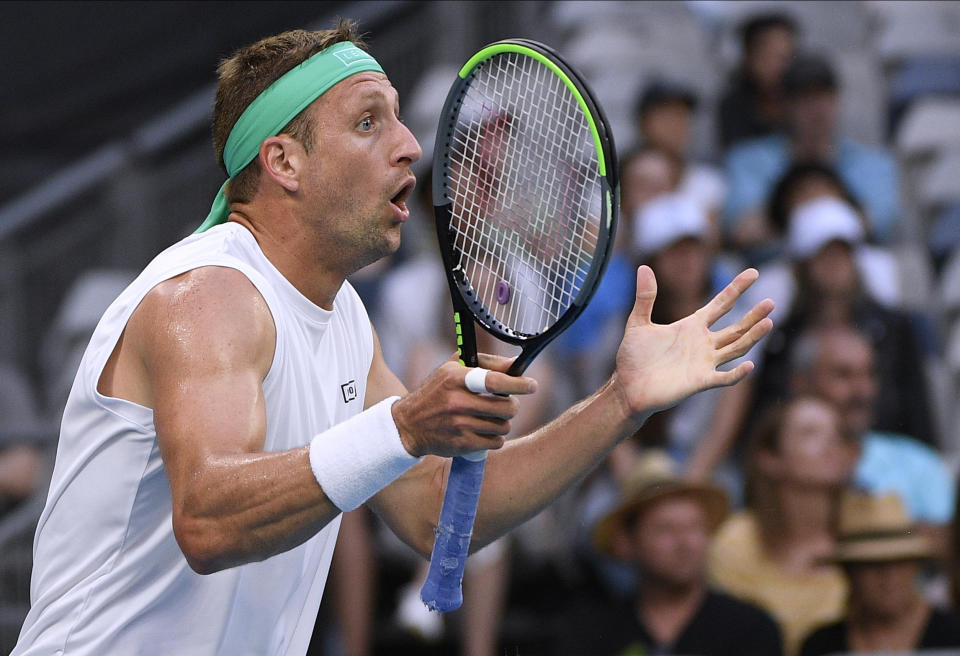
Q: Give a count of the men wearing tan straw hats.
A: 2